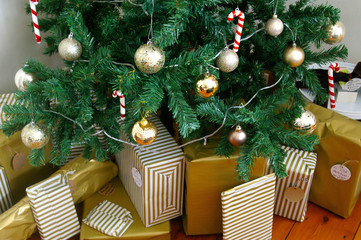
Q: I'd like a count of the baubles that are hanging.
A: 12